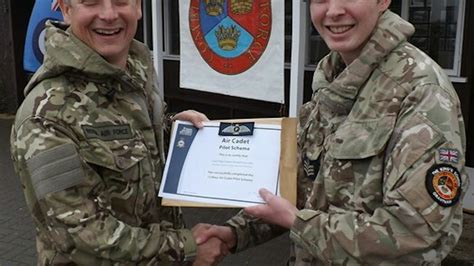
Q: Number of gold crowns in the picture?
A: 3